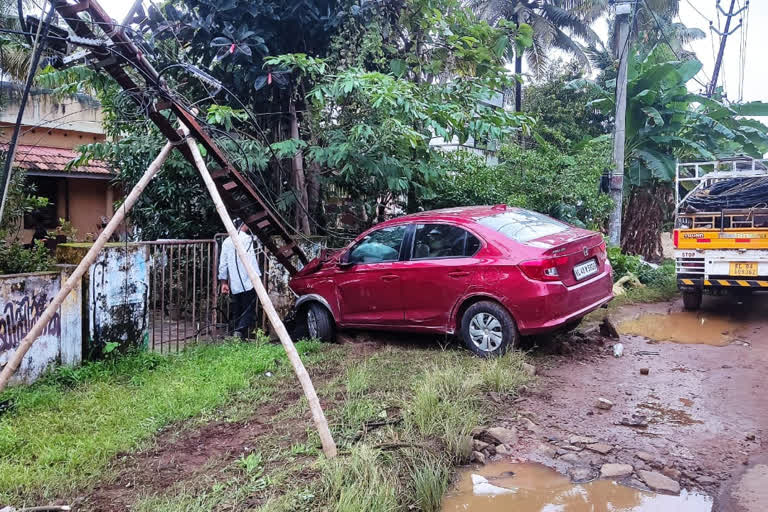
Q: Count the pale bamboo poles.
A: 2